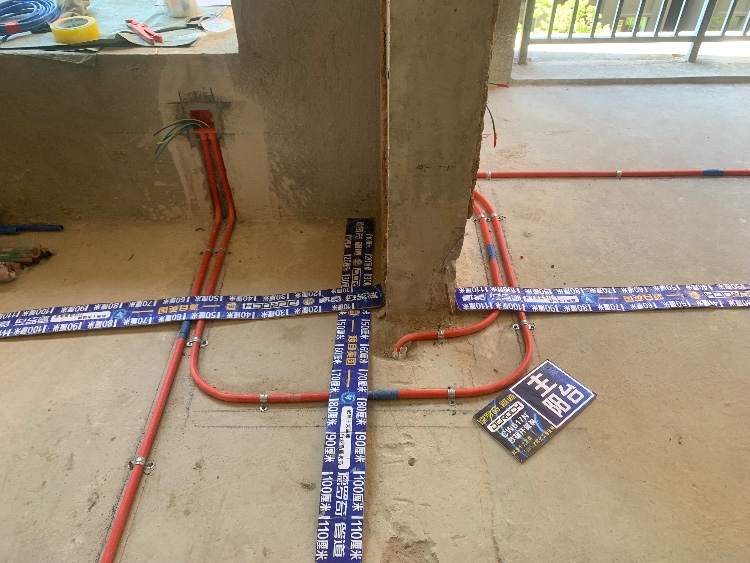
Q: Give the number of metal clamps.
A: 12